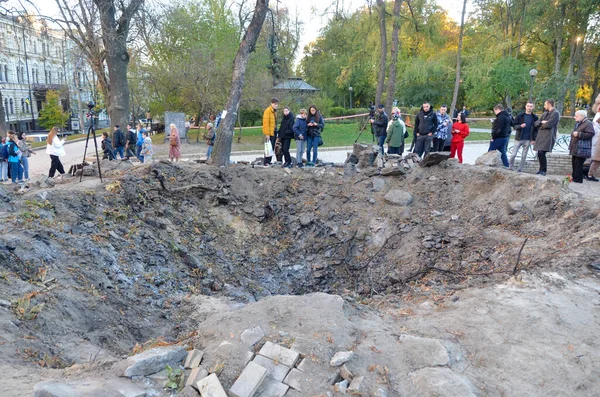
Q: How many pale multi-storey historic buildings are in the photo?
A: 1